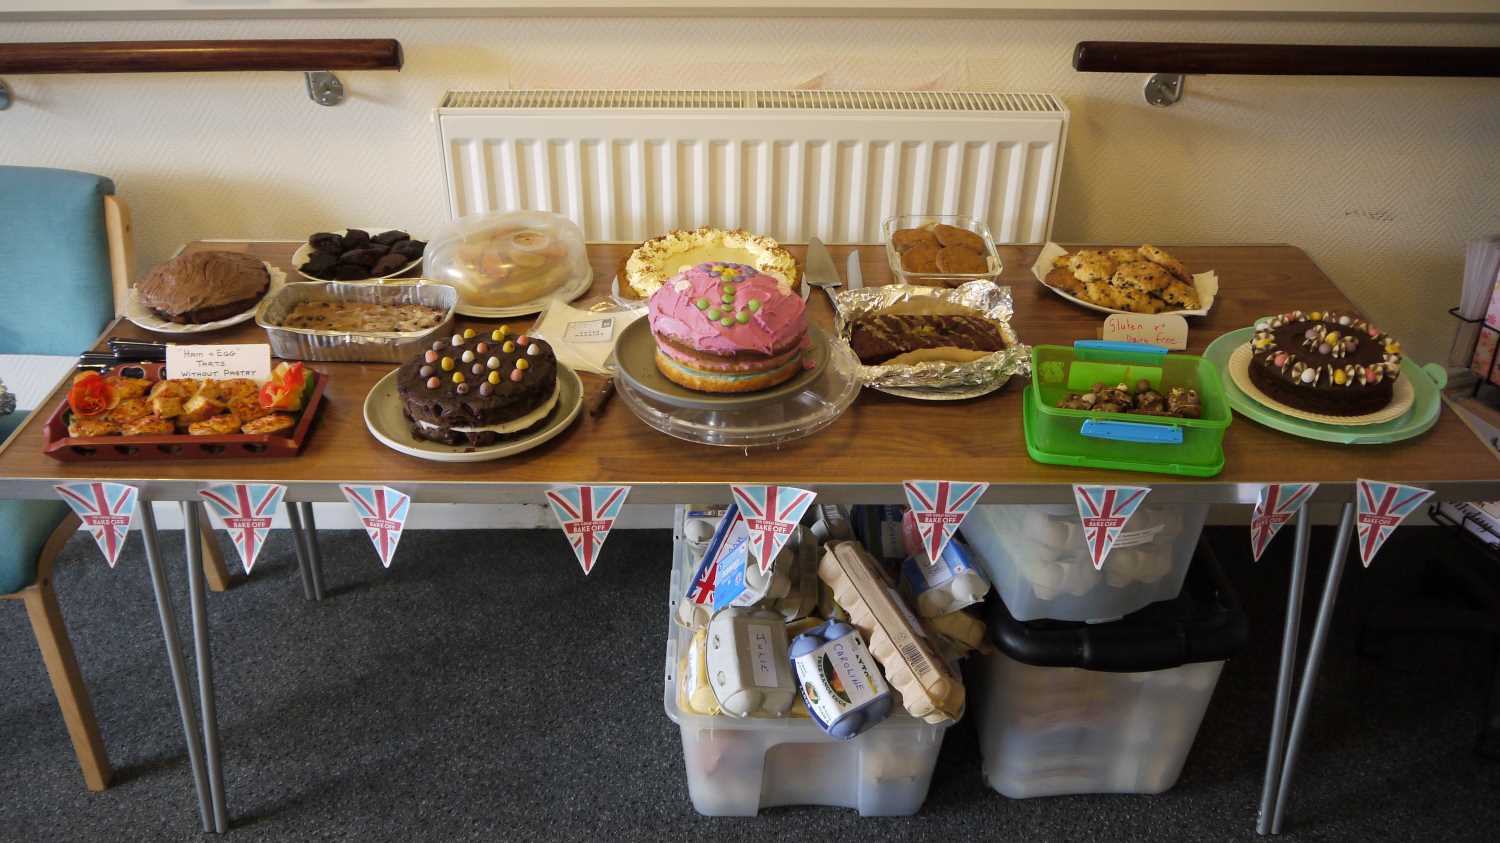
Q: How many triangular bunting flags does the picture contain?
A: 9